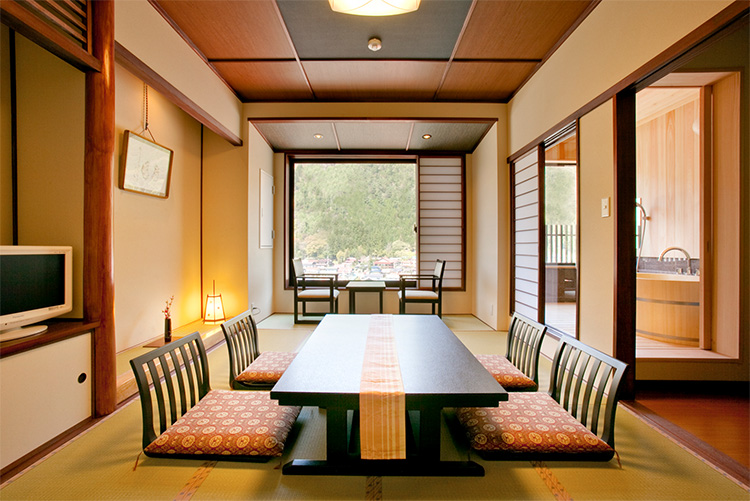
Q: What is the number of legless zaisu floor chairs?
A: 4